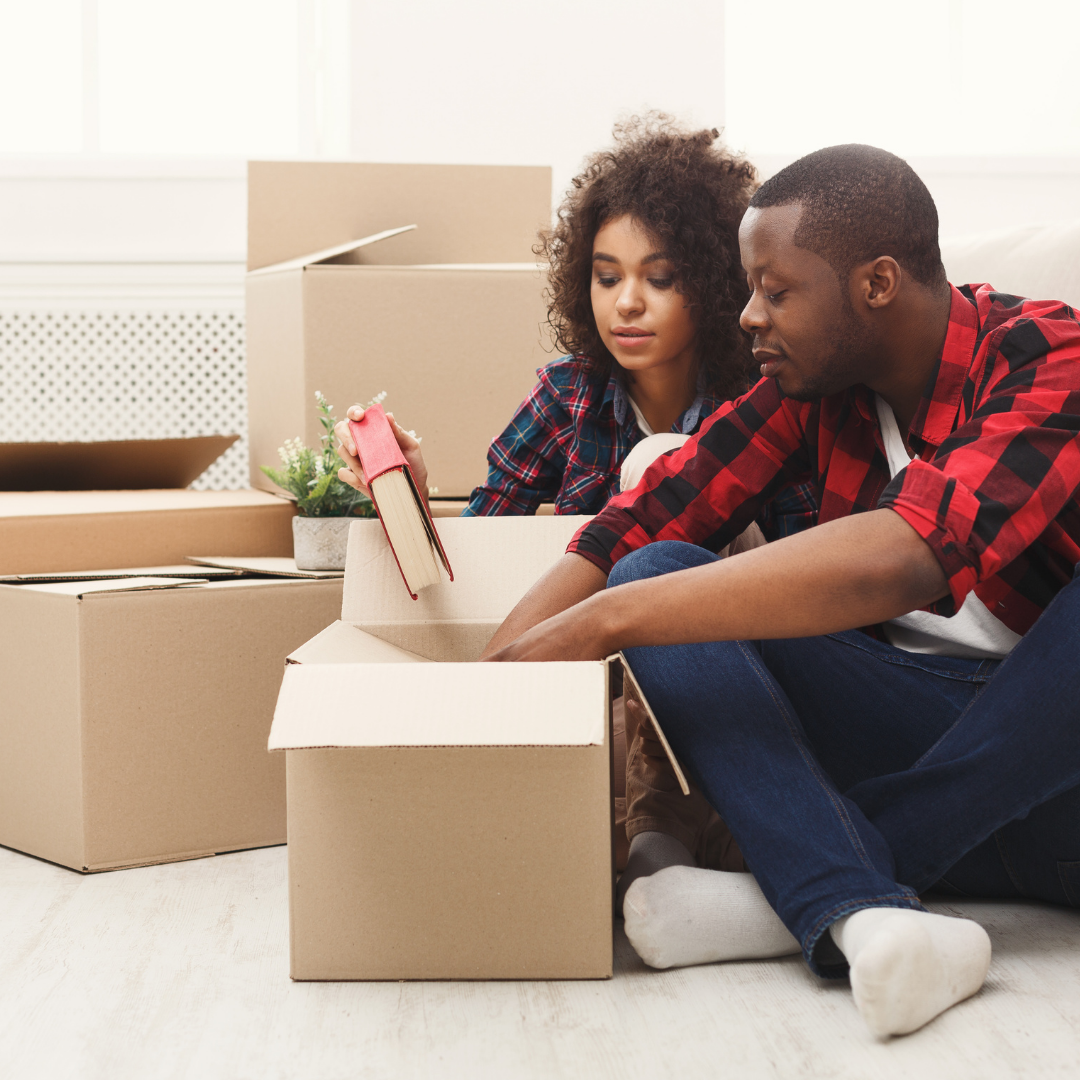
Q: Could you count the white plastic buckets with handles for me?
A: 0